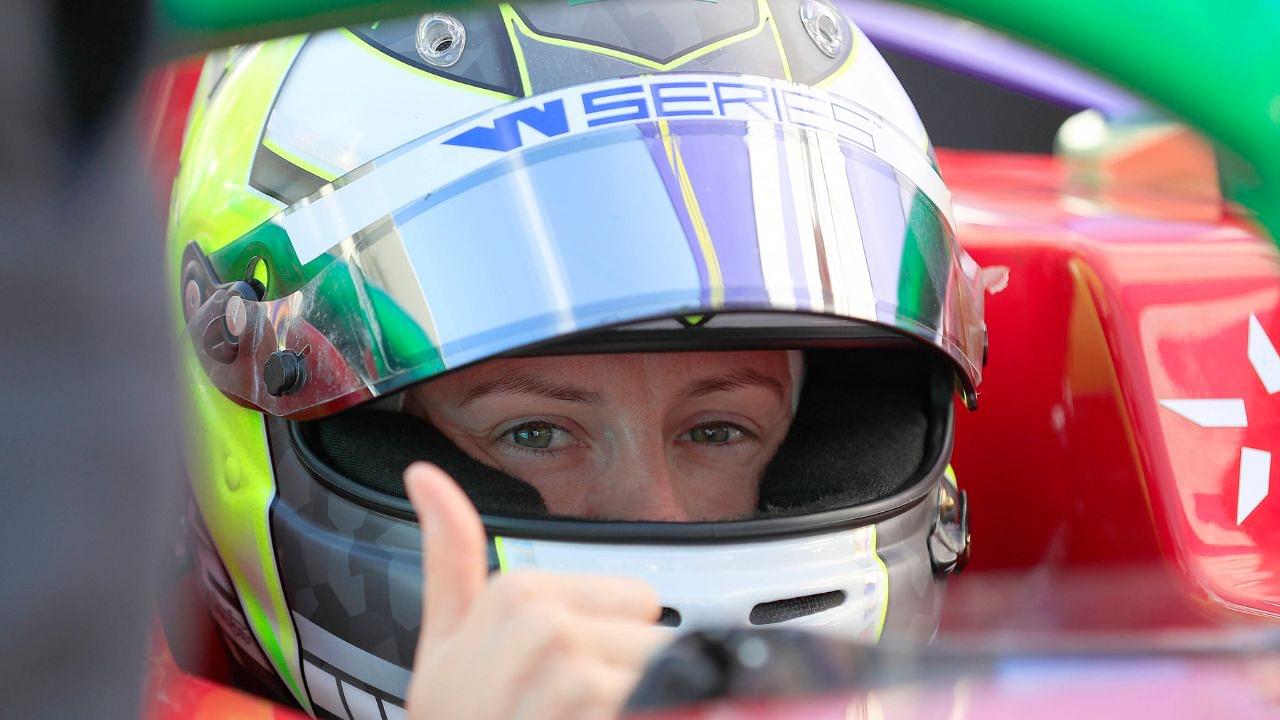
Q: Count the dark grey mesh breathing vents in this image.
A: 2